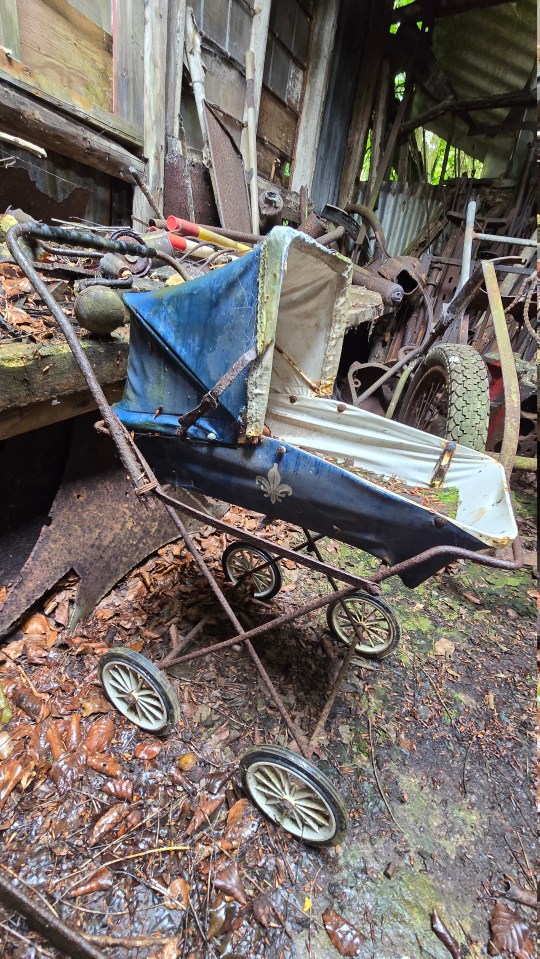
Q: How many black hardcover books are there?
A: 0